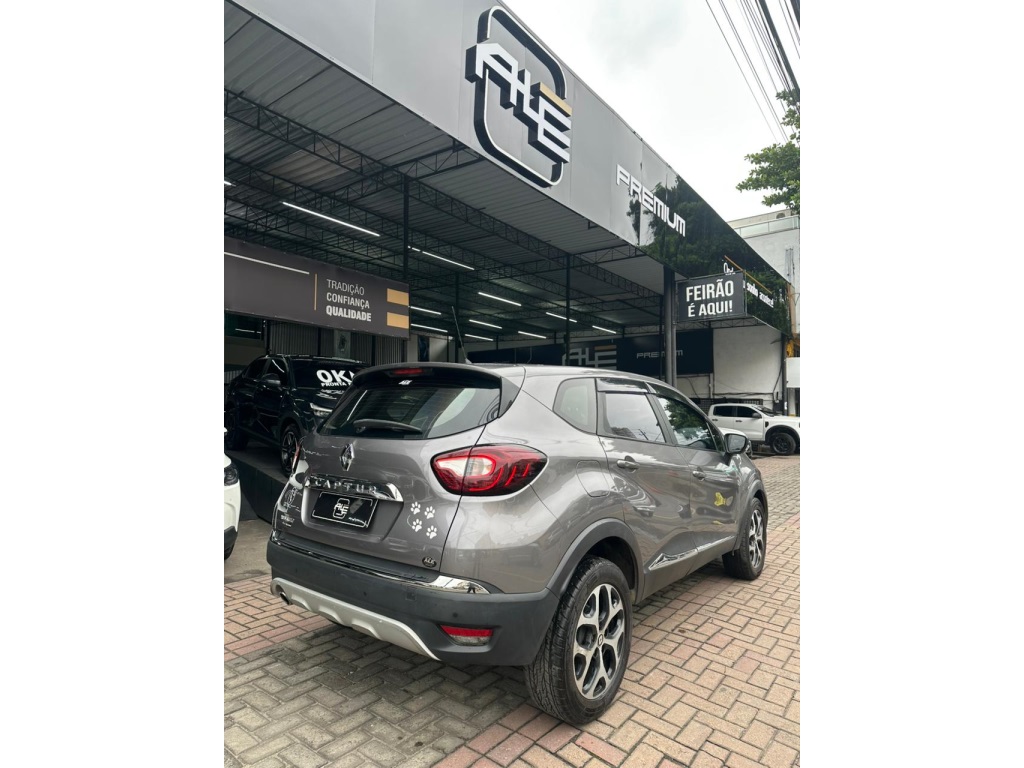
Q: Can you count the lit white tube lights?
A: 11